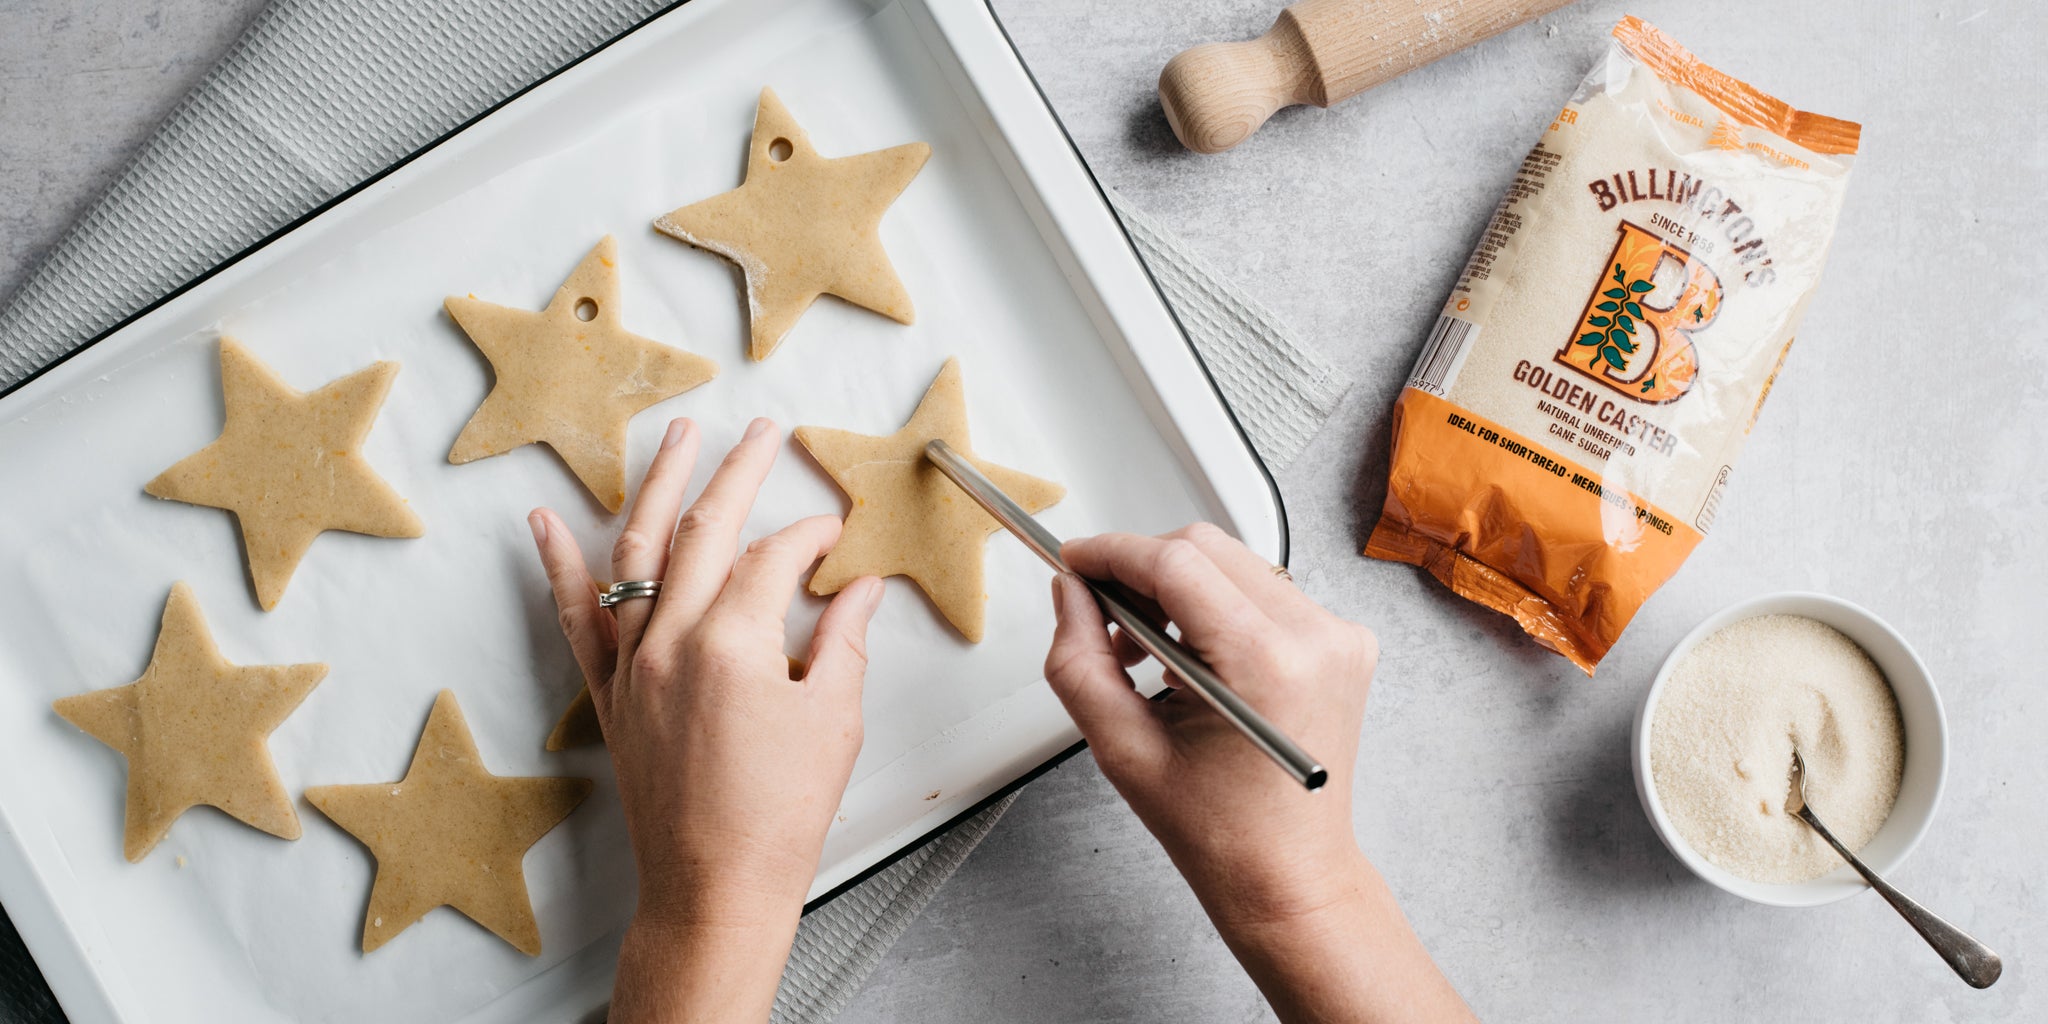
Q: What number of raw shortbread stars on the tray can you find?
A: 7